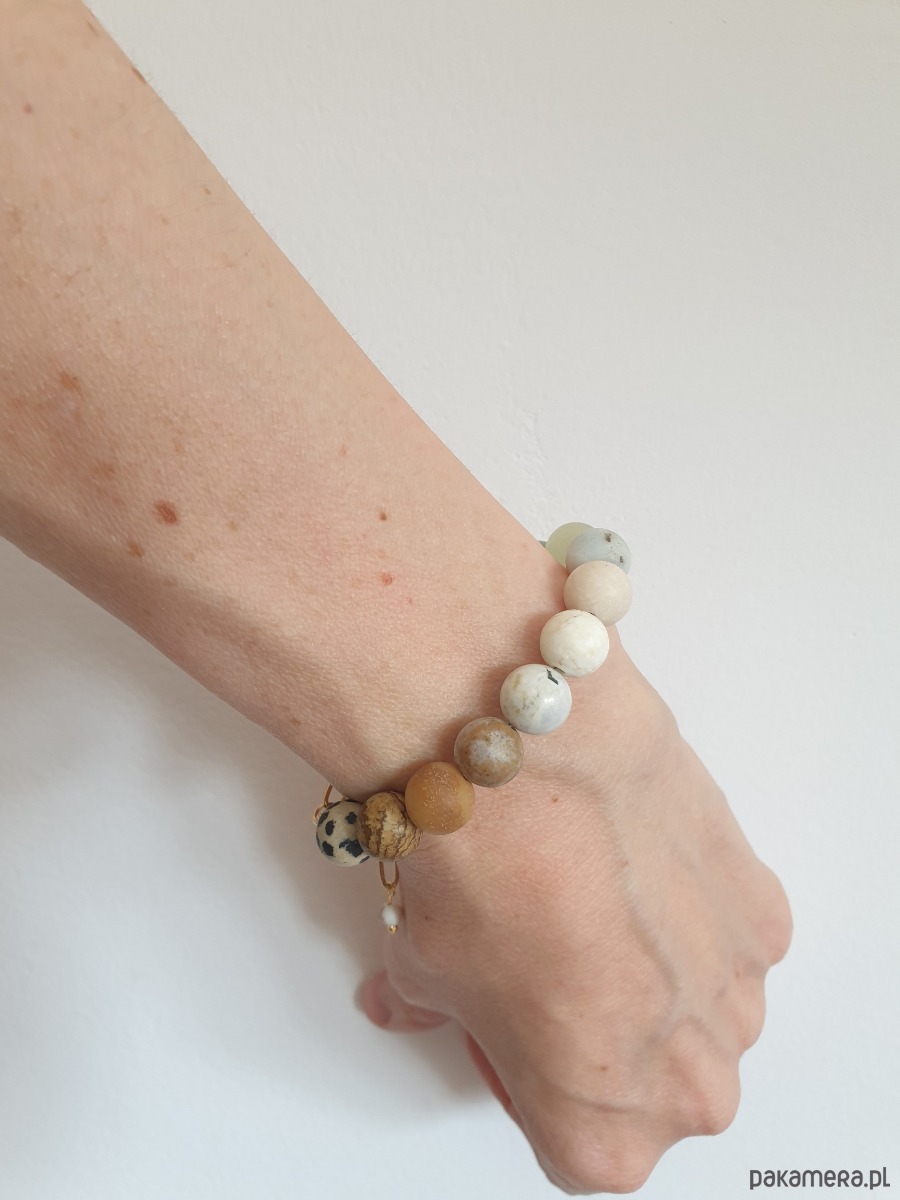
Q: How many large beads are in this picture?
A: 9